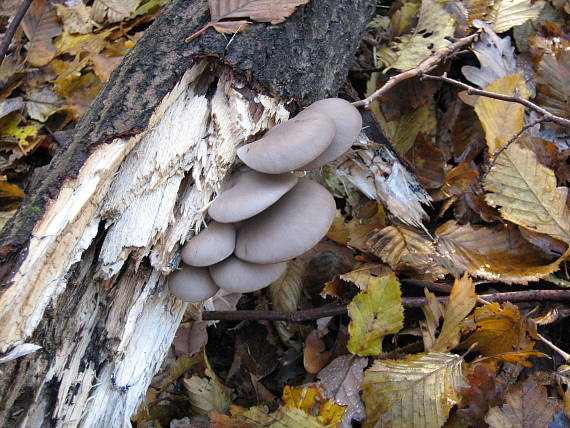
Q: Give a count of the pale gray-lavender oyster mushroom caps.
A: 7